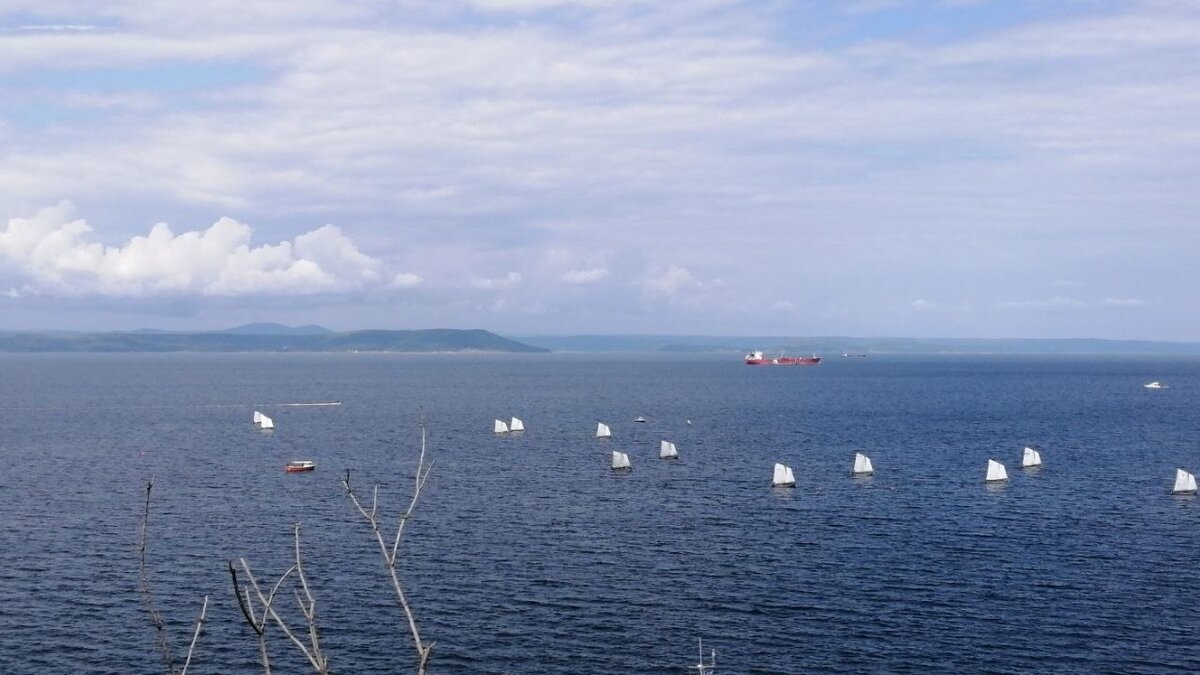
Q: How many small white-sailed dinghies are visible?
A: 12